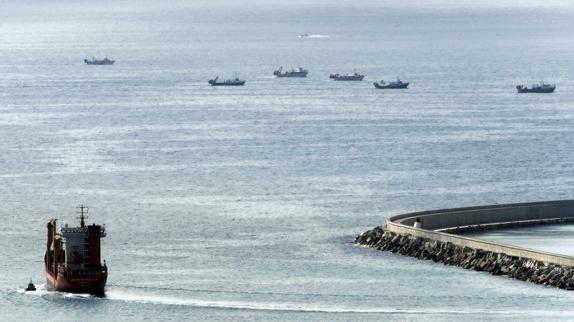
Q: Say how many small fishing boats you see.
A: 6